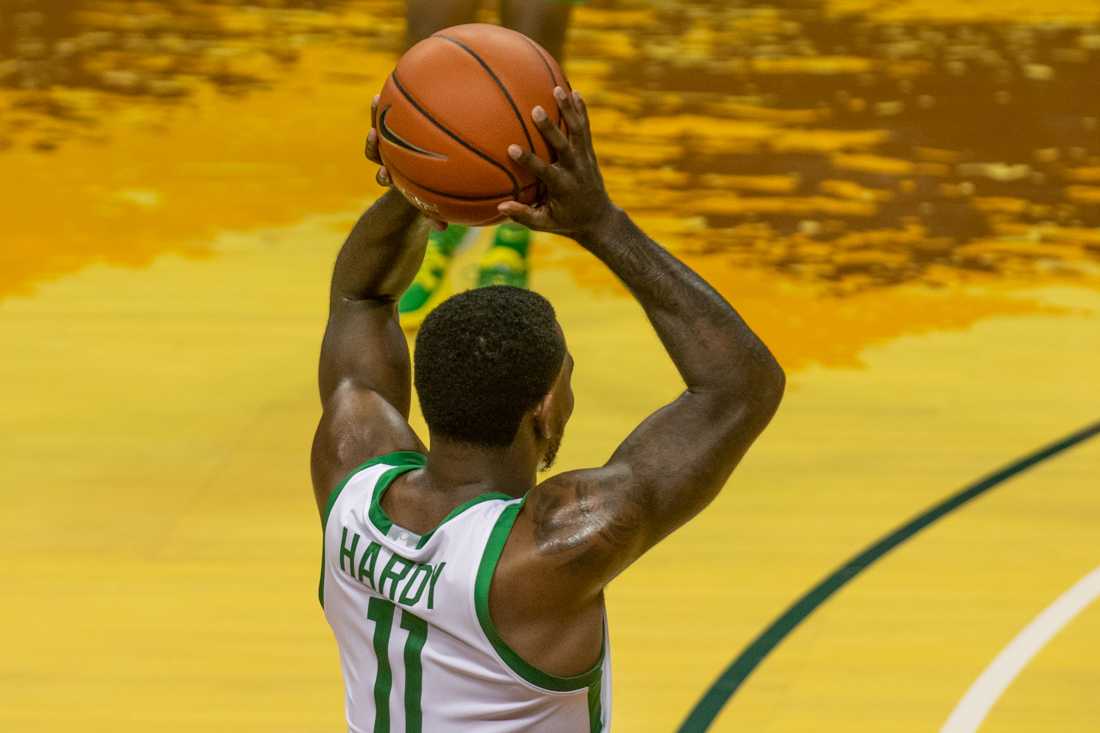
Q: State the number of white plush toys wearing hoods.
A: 0